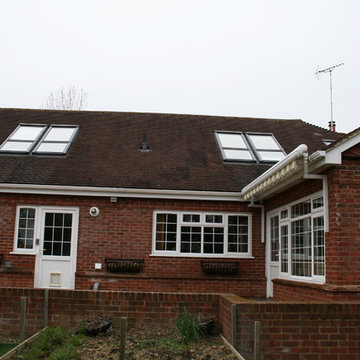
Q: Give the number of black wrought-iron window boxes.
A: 2